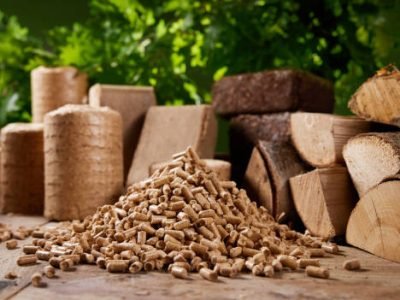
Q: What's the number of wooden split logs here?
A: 6